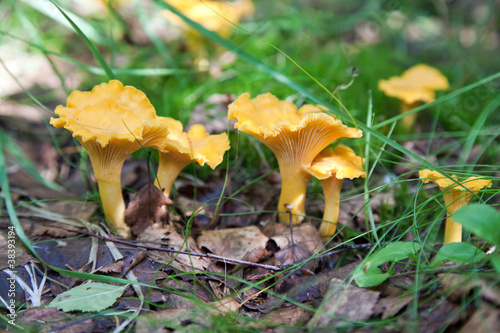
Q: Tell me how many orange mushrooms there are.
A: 7